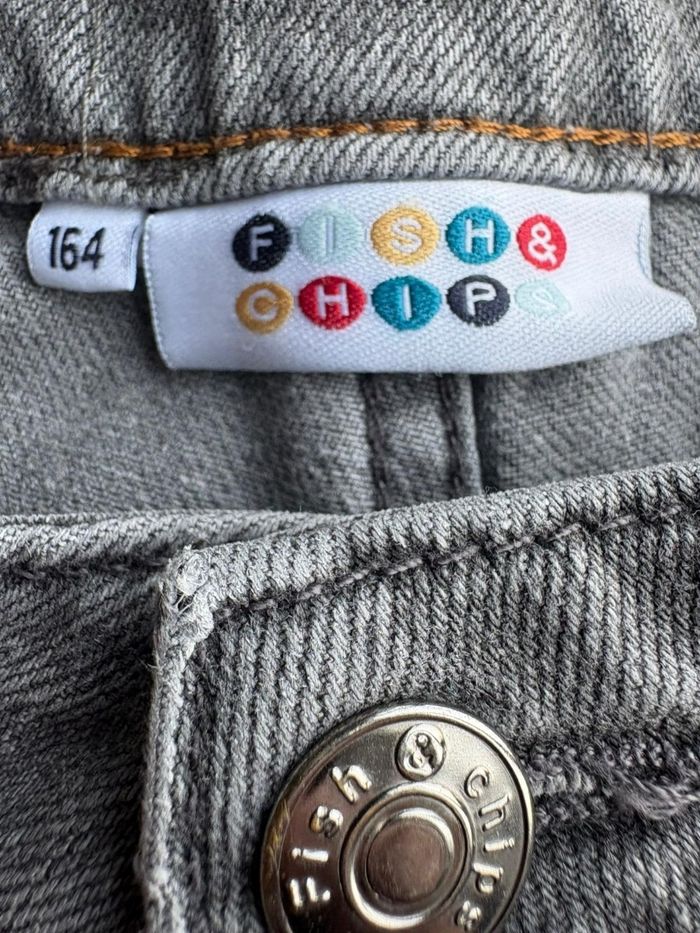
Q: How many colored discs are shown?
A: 10